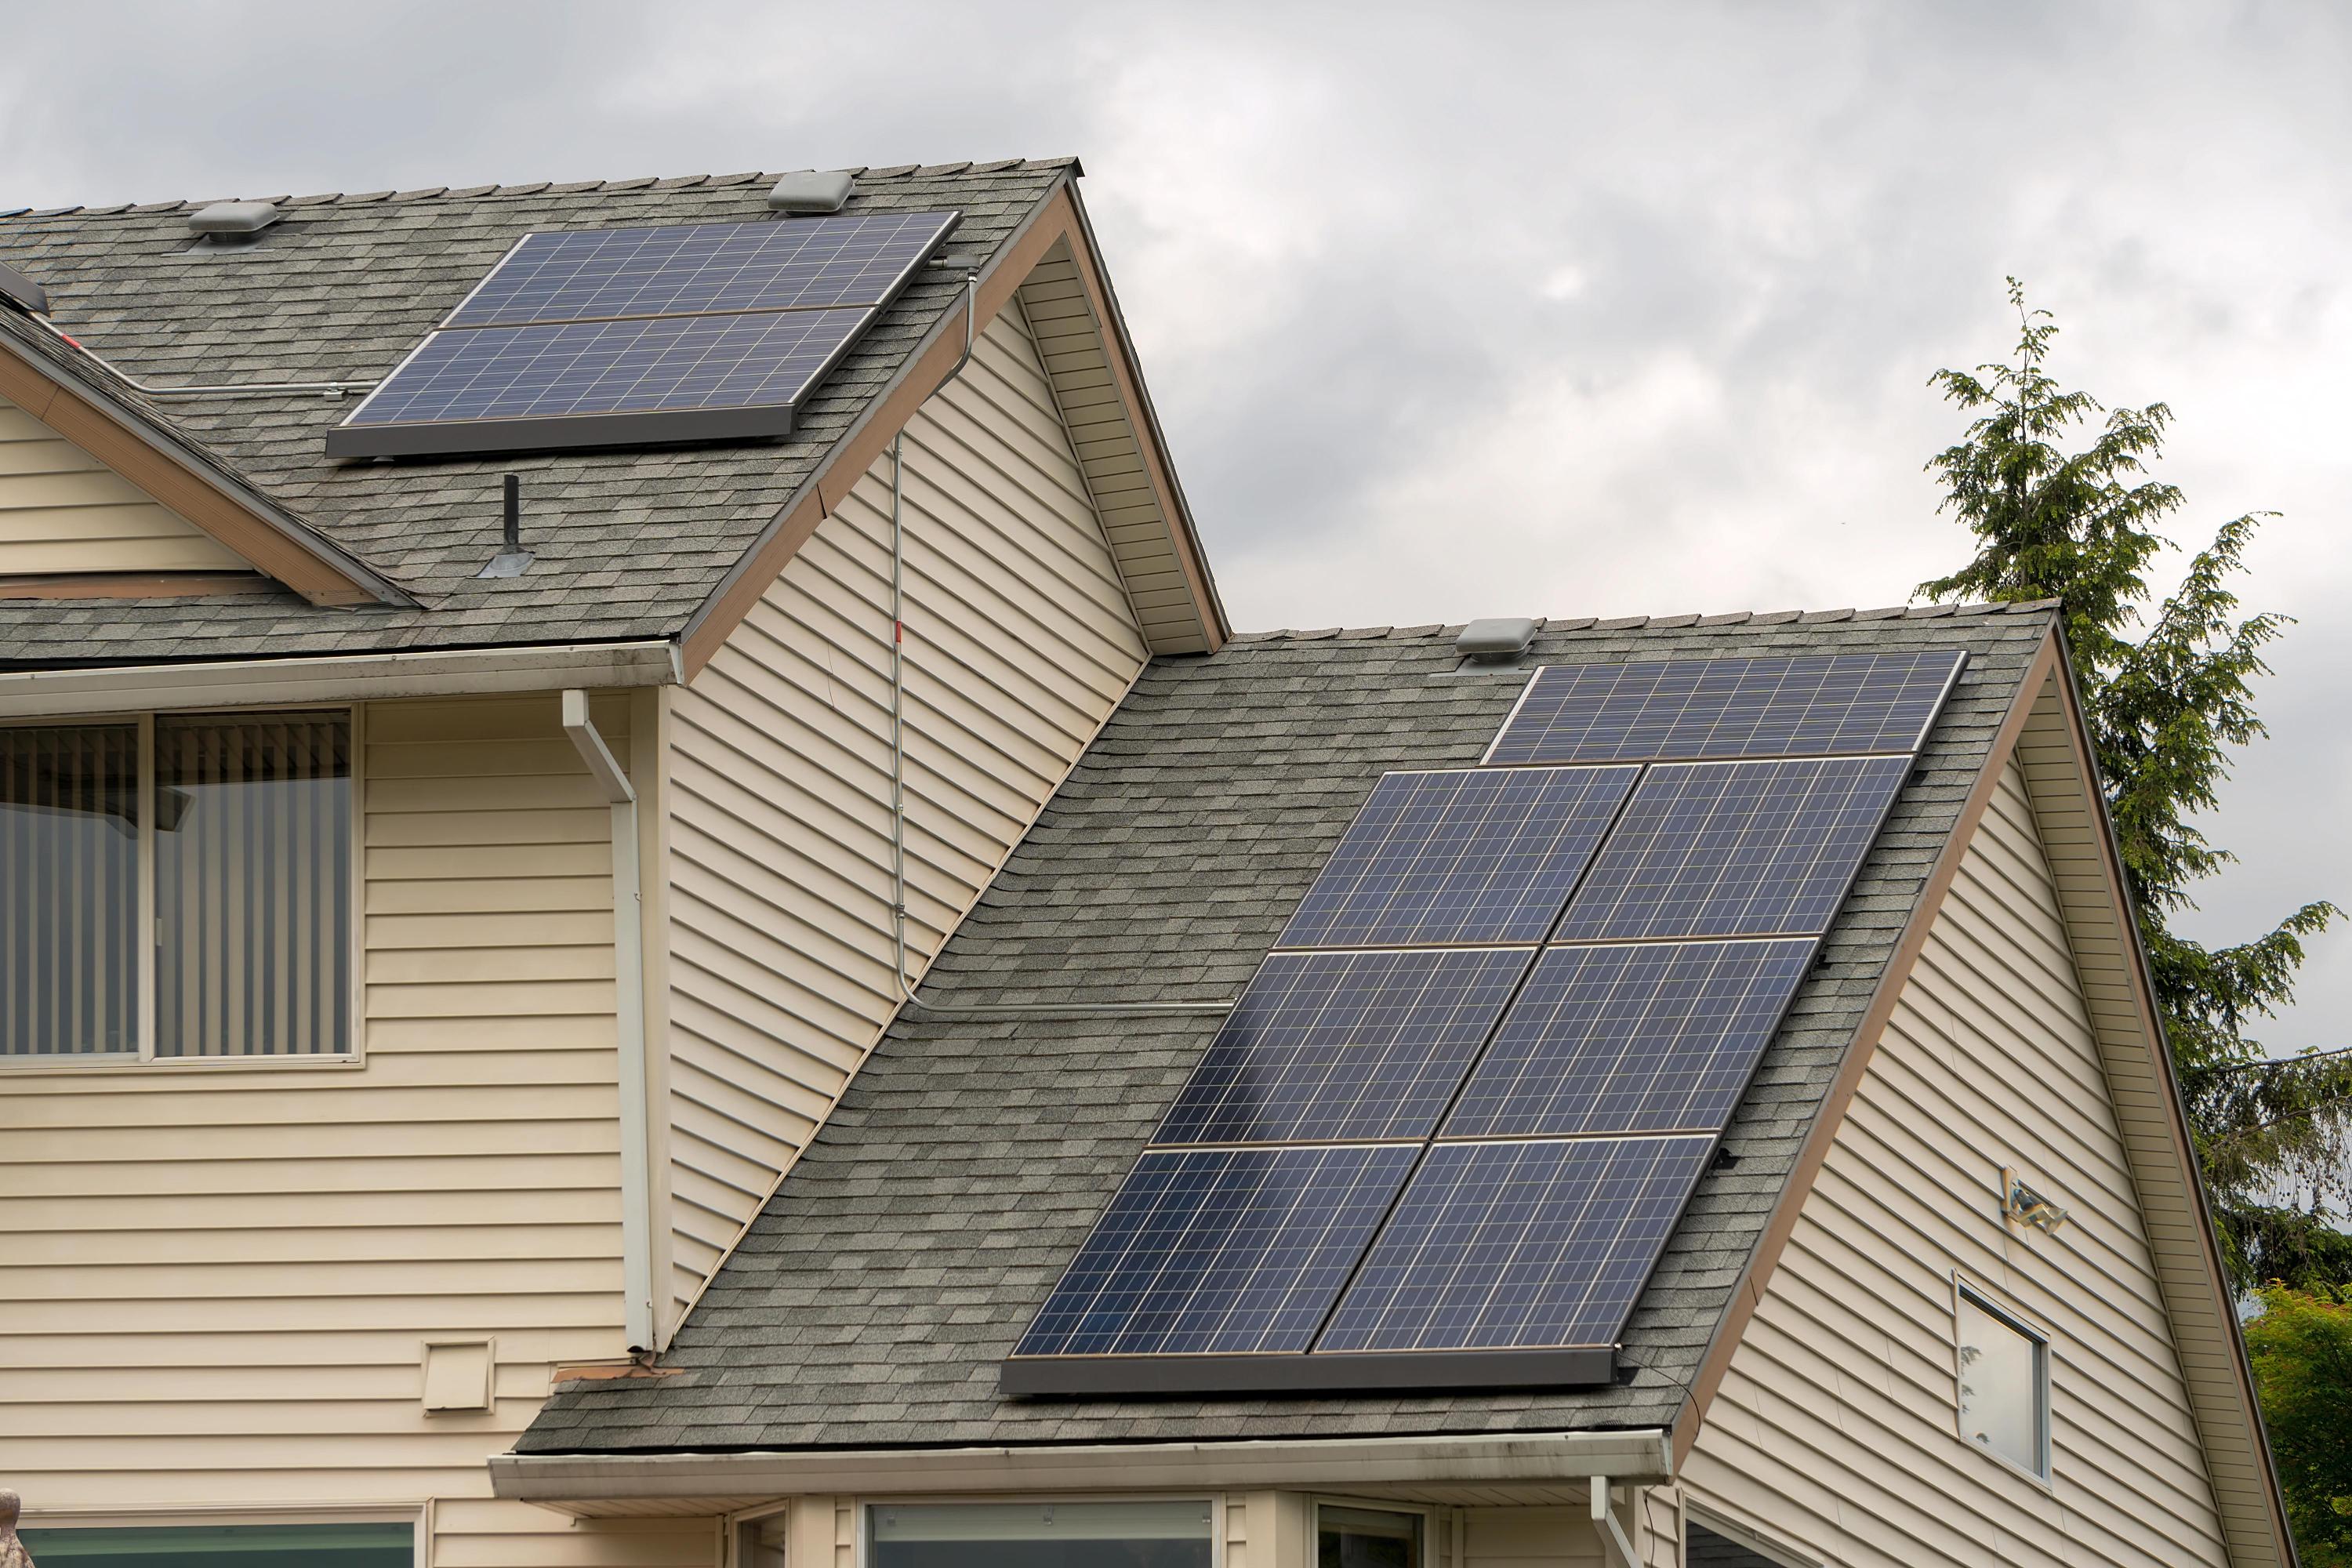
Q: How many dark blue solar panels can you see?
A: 9